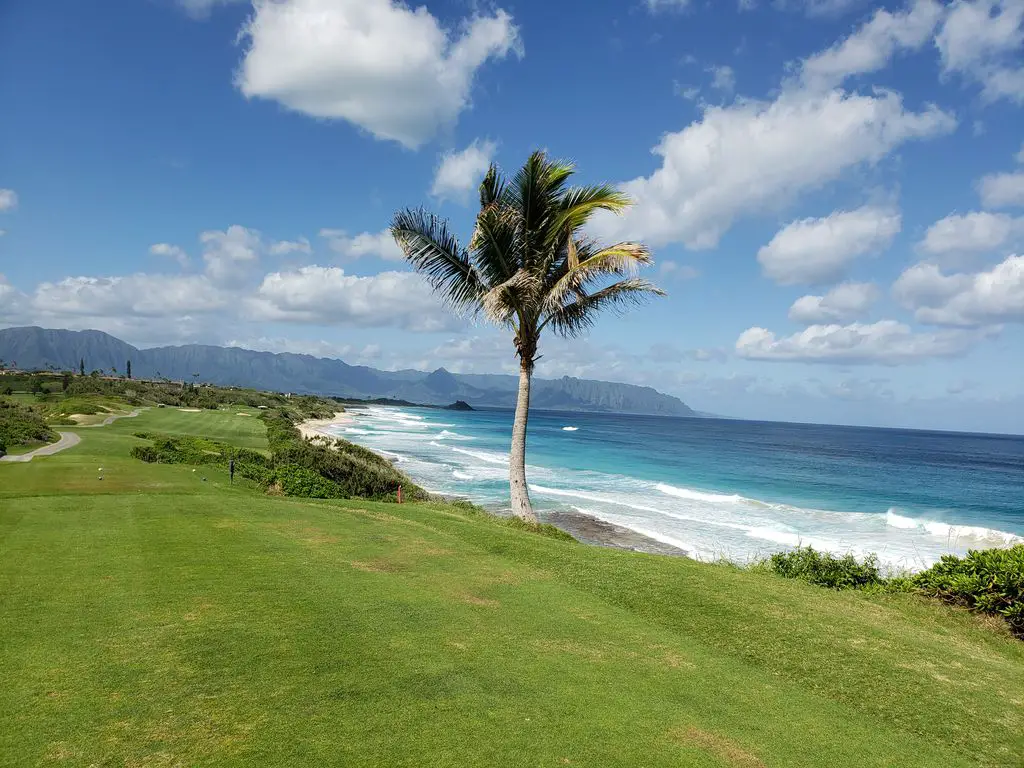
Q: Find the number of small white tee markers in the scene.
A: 2